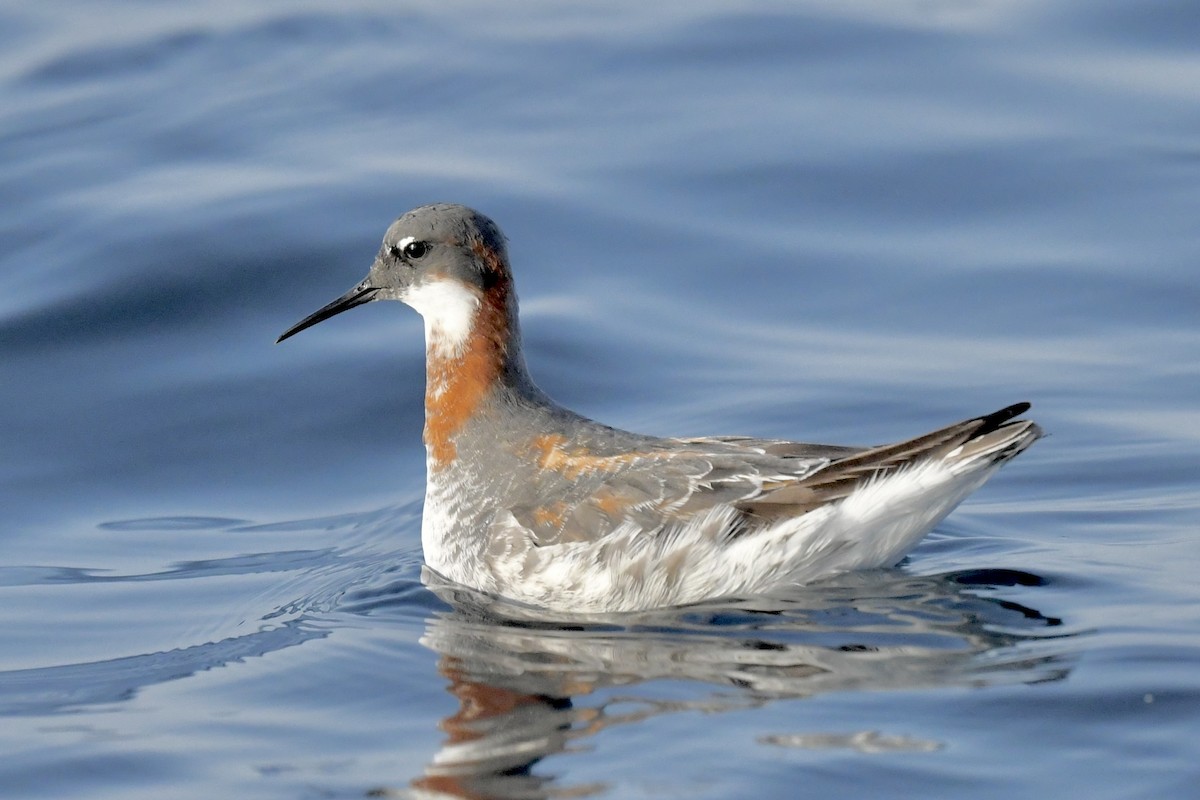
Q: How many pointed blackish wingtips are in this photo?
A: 1